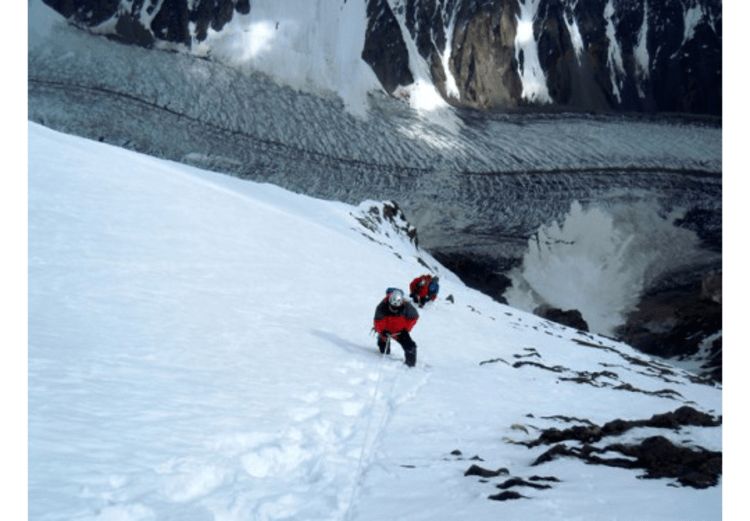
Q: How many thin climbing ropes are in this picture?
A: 1